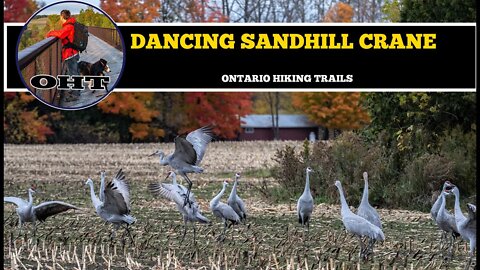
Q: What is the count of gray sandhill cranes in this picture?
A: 13